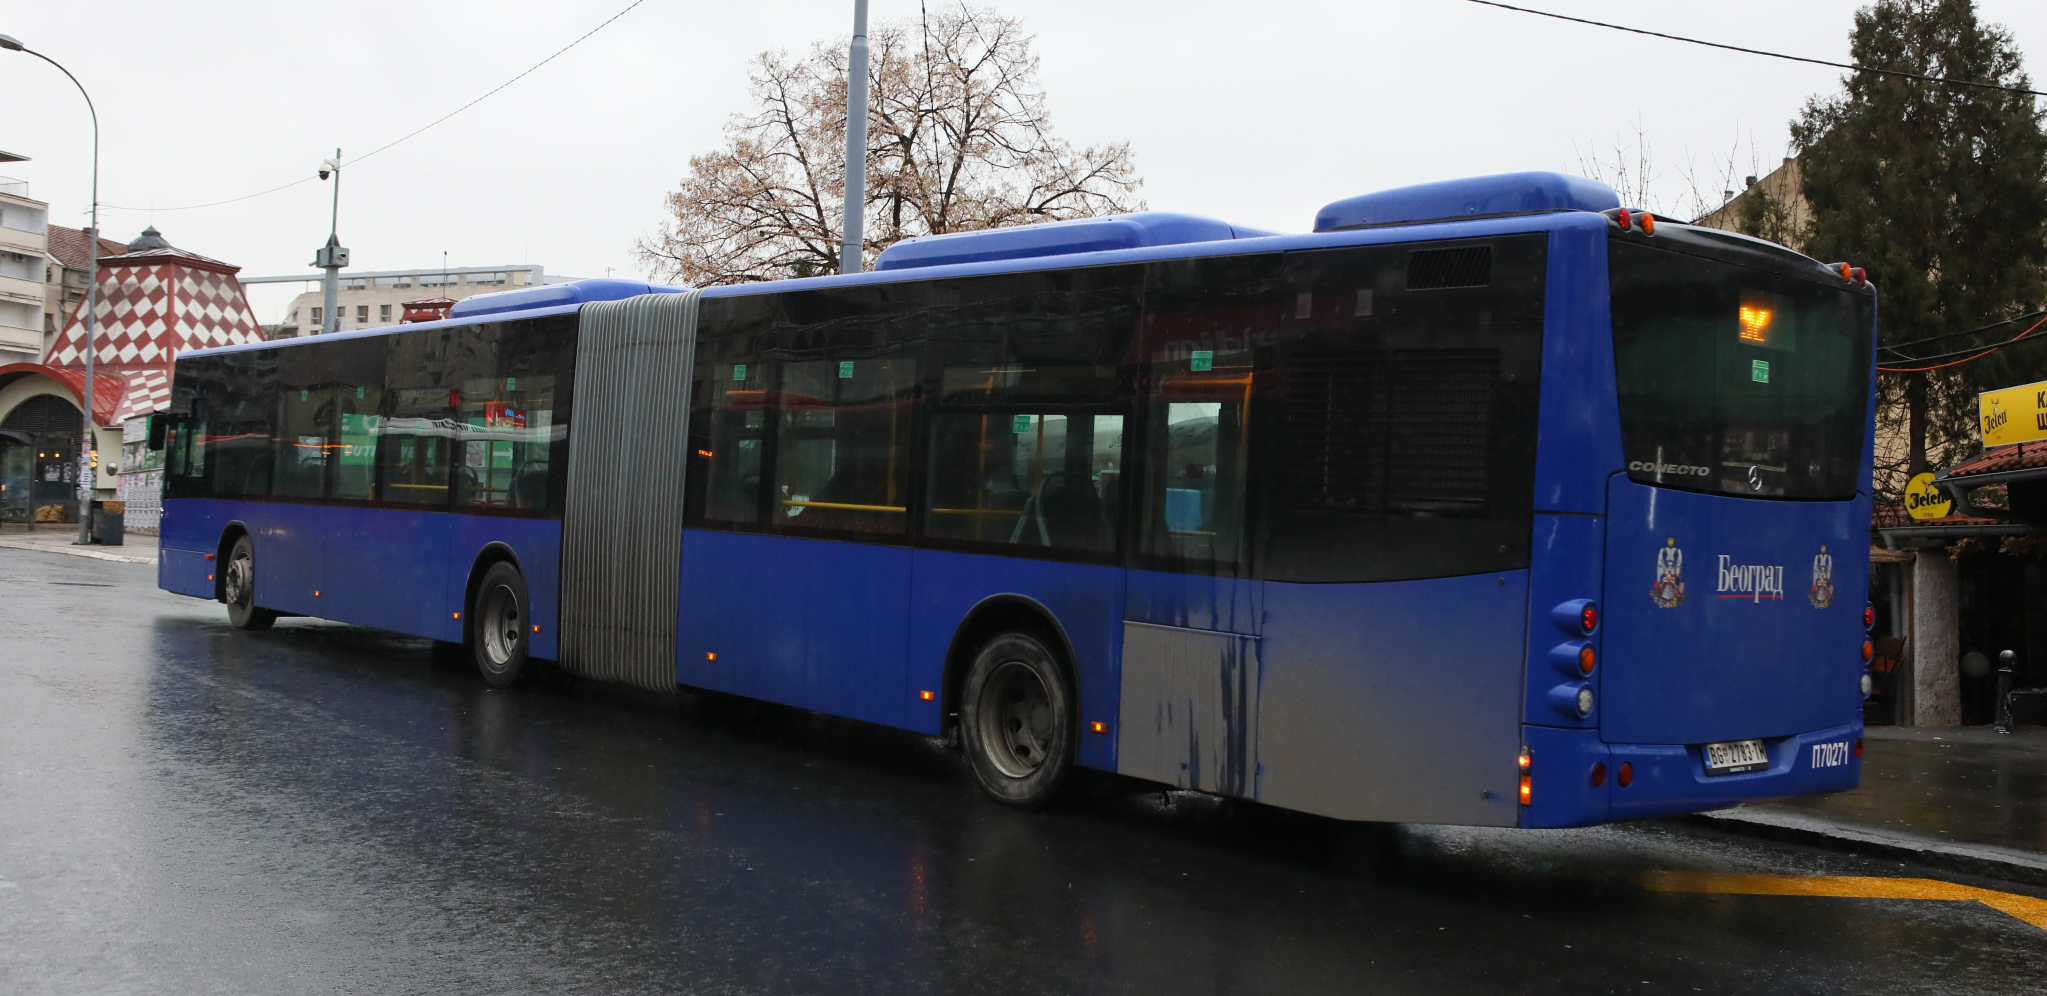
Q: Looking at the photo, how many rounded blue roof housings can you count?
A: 3